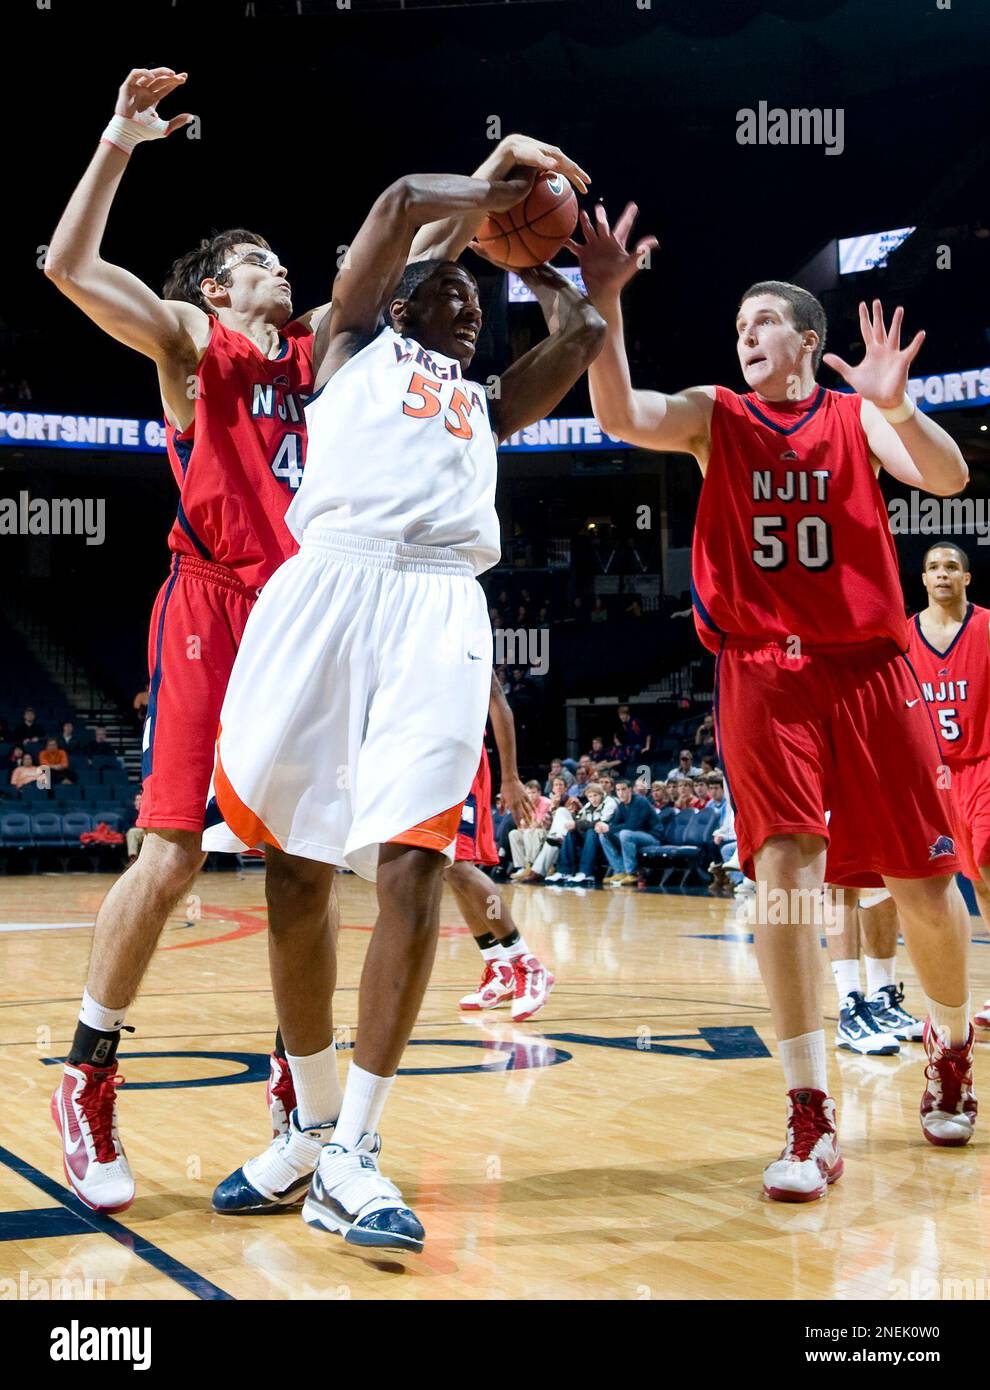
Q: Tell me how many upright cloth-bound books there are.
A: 0